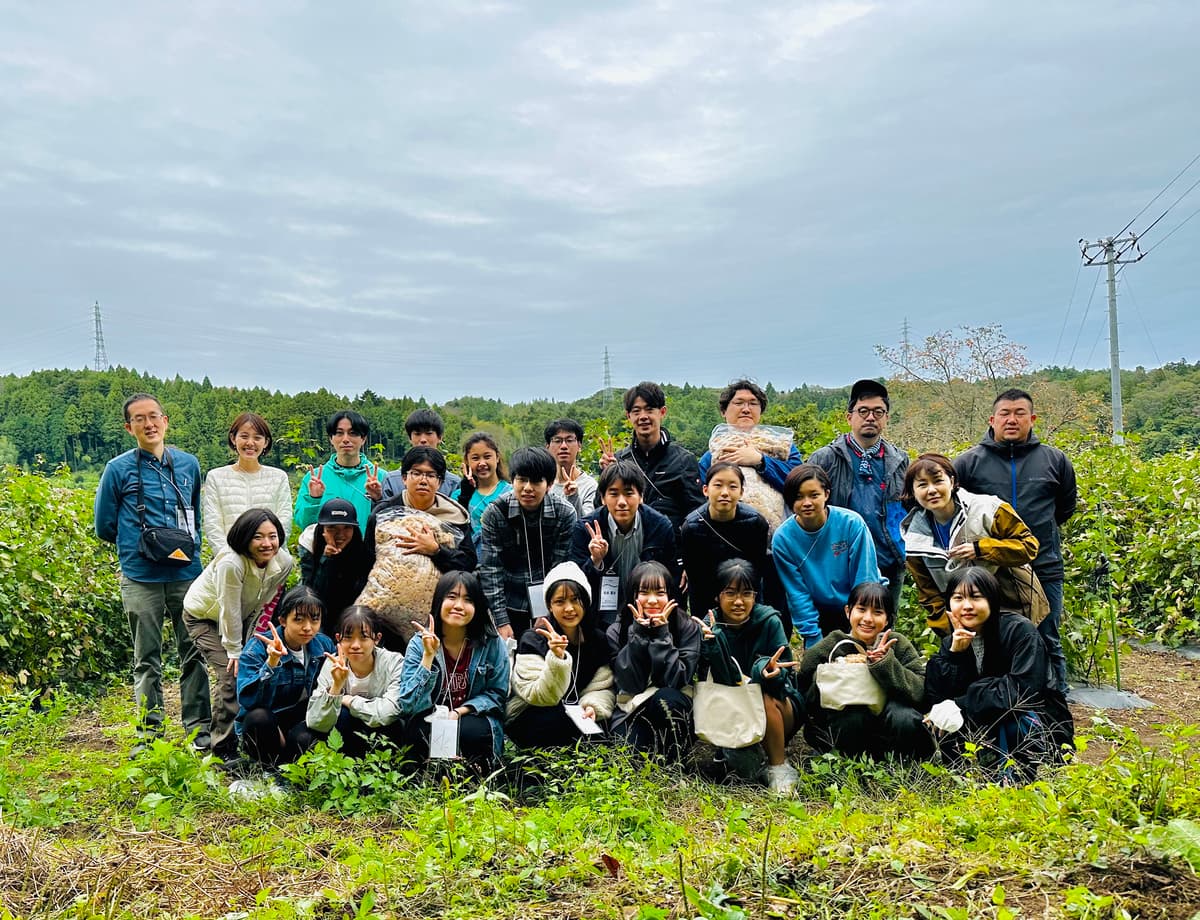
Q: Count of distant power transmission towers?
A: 3